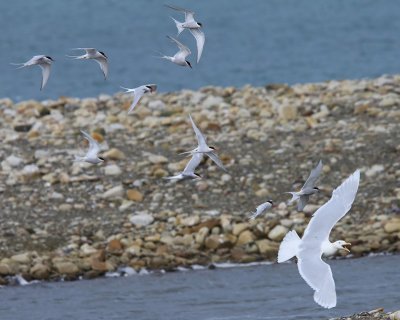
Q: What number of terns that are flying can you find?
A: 10